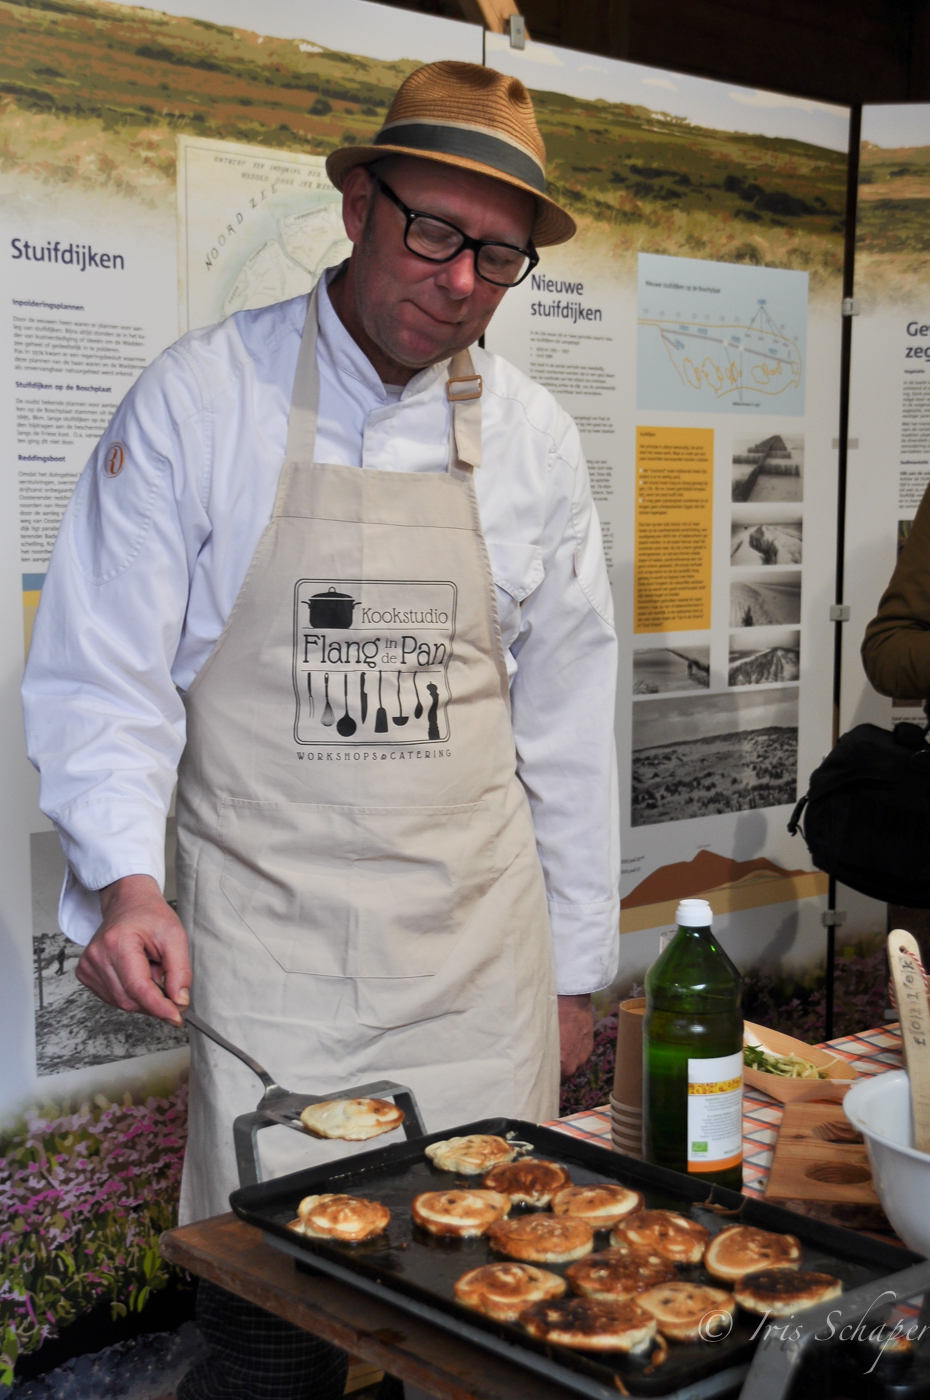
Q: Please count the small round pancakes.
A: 14